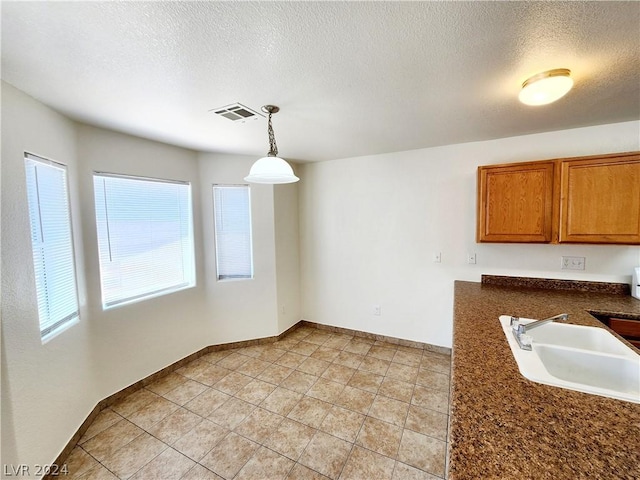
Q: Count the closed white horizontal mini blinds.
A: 3